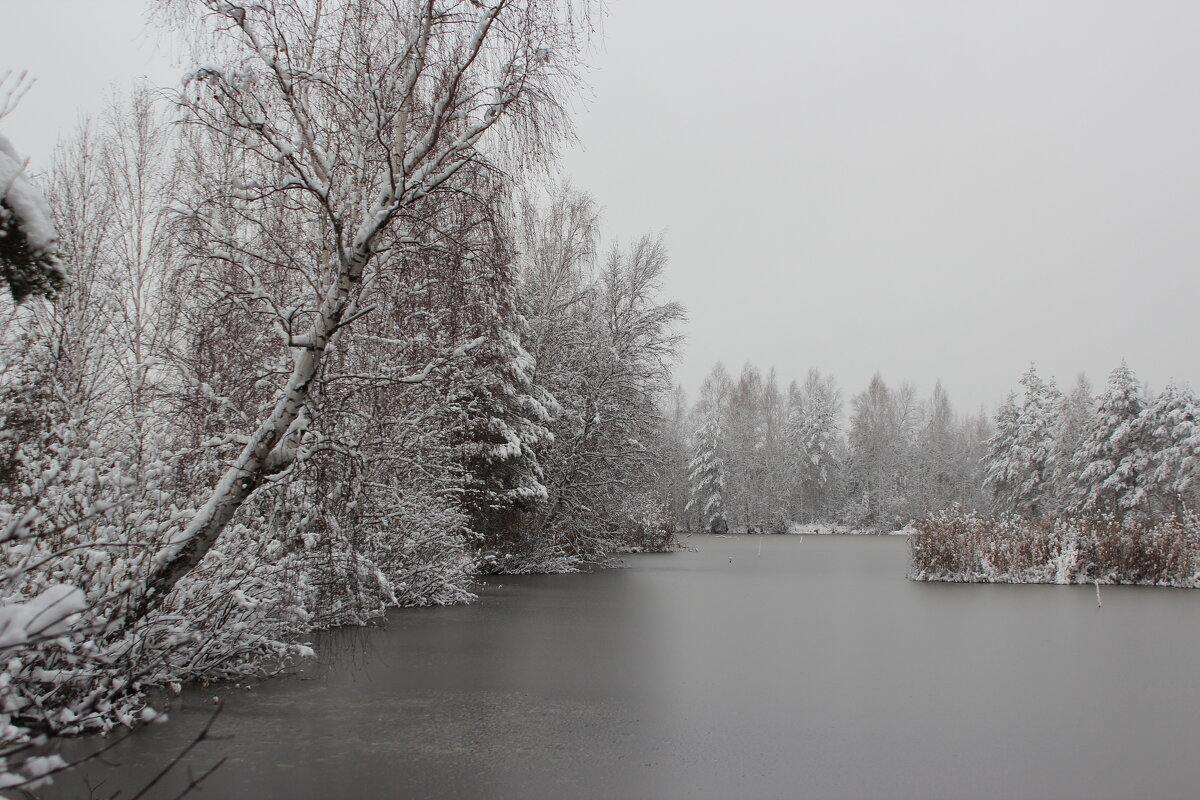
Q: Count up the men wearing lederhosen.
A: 0